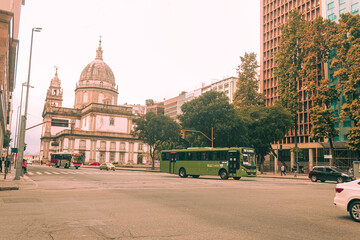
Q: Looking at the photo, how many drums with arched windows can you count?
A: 1